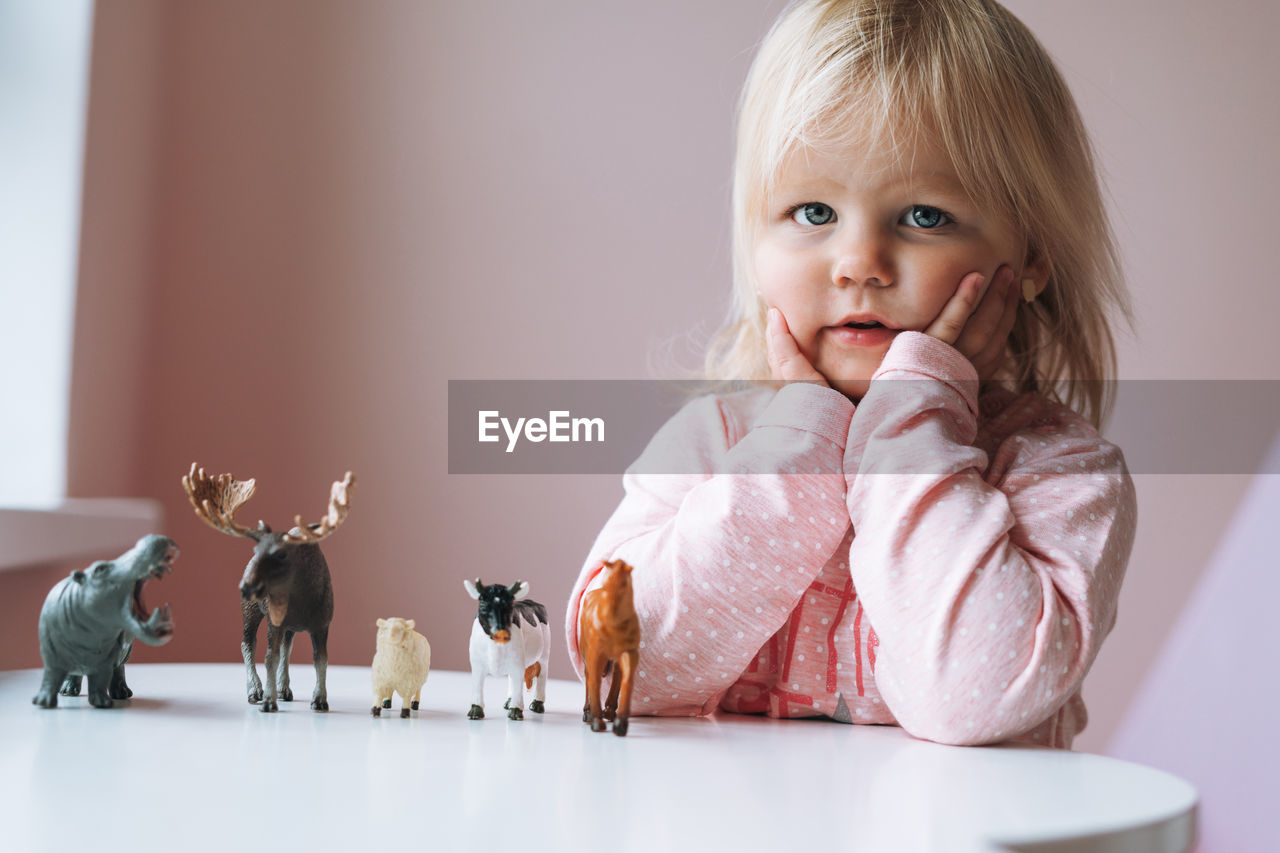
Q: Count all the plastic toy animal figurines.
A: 5